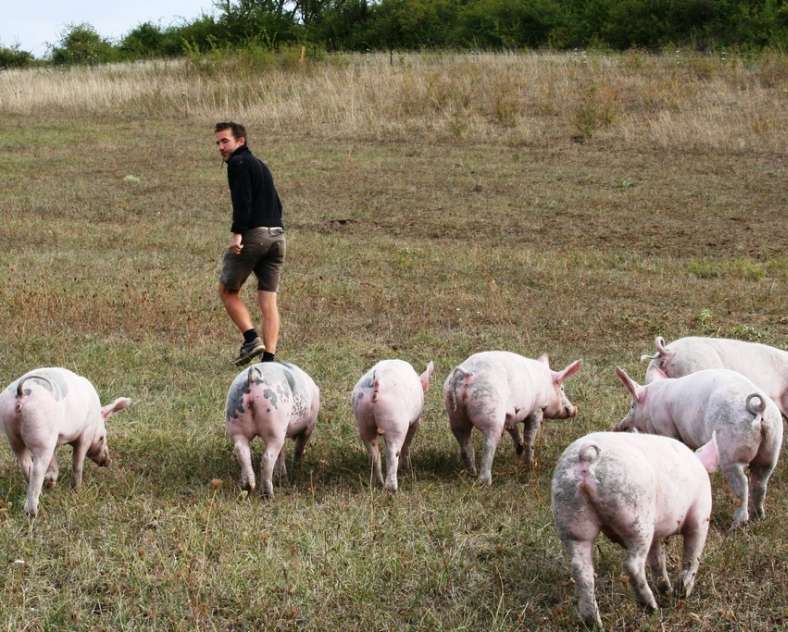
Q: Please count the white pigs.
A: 7